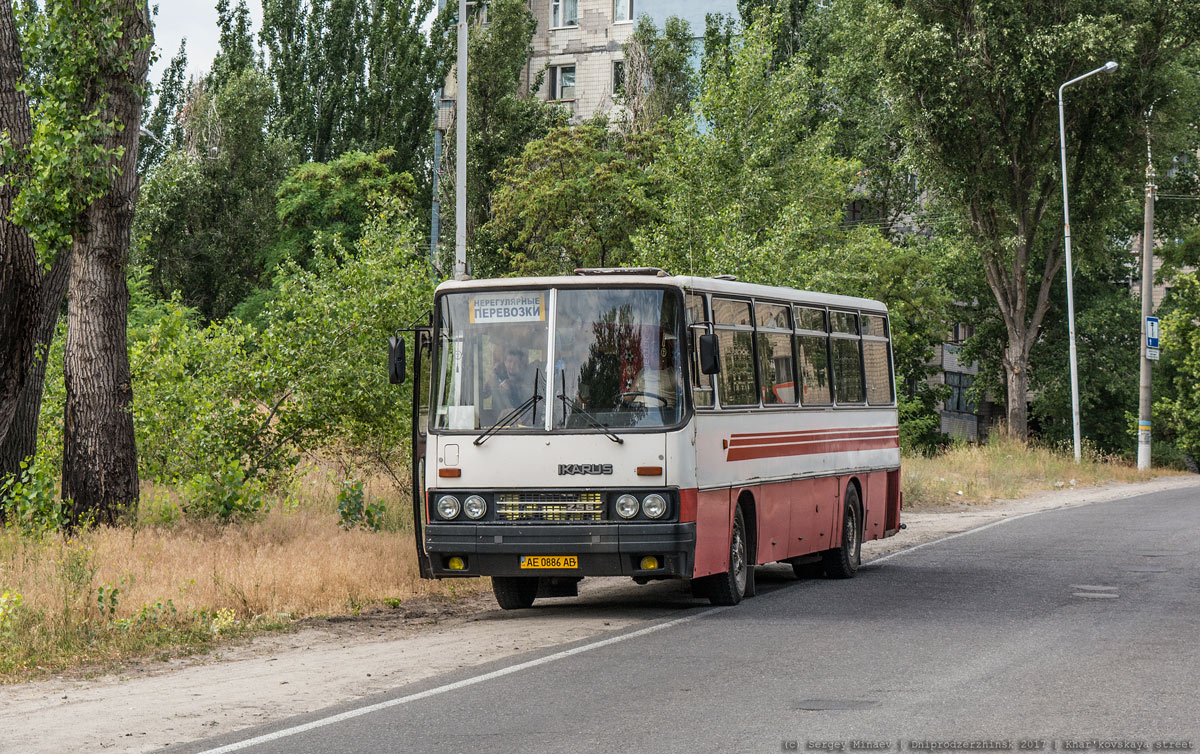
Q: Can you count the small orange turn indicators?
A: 3